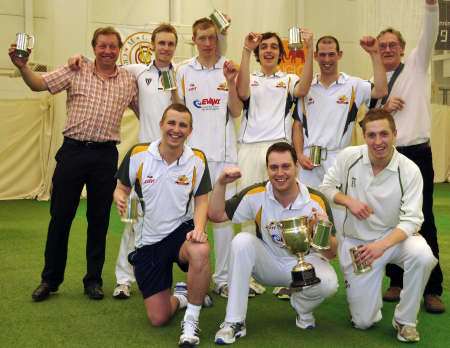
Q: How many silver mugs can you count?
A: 8